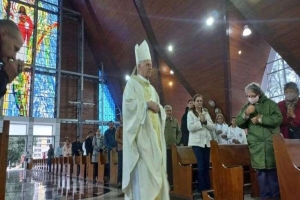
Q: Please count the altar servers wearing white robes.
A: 2